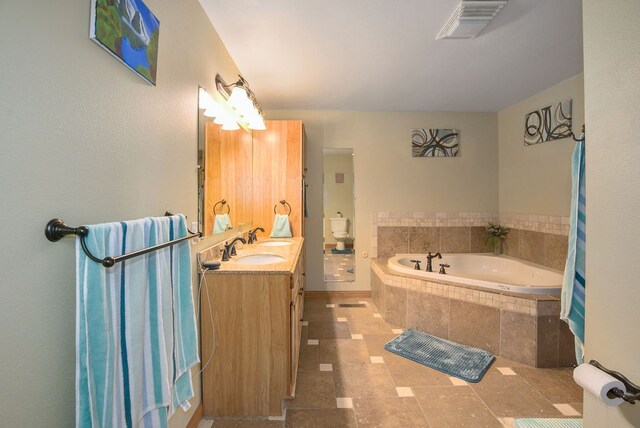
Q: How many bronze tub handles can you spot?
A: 2